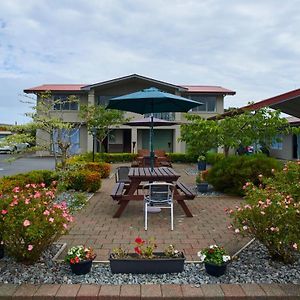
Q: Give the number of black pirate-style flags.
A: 0